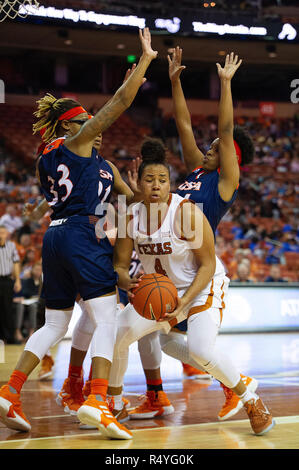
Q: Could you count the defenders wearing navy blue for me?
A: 3